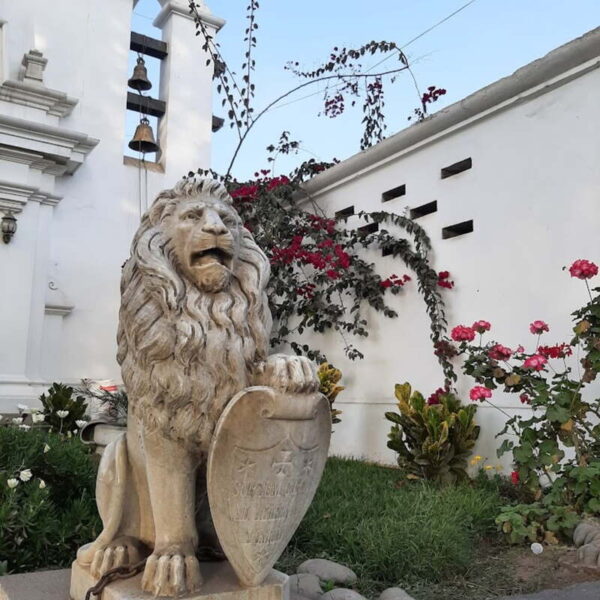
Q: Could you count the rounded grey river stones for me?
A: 4